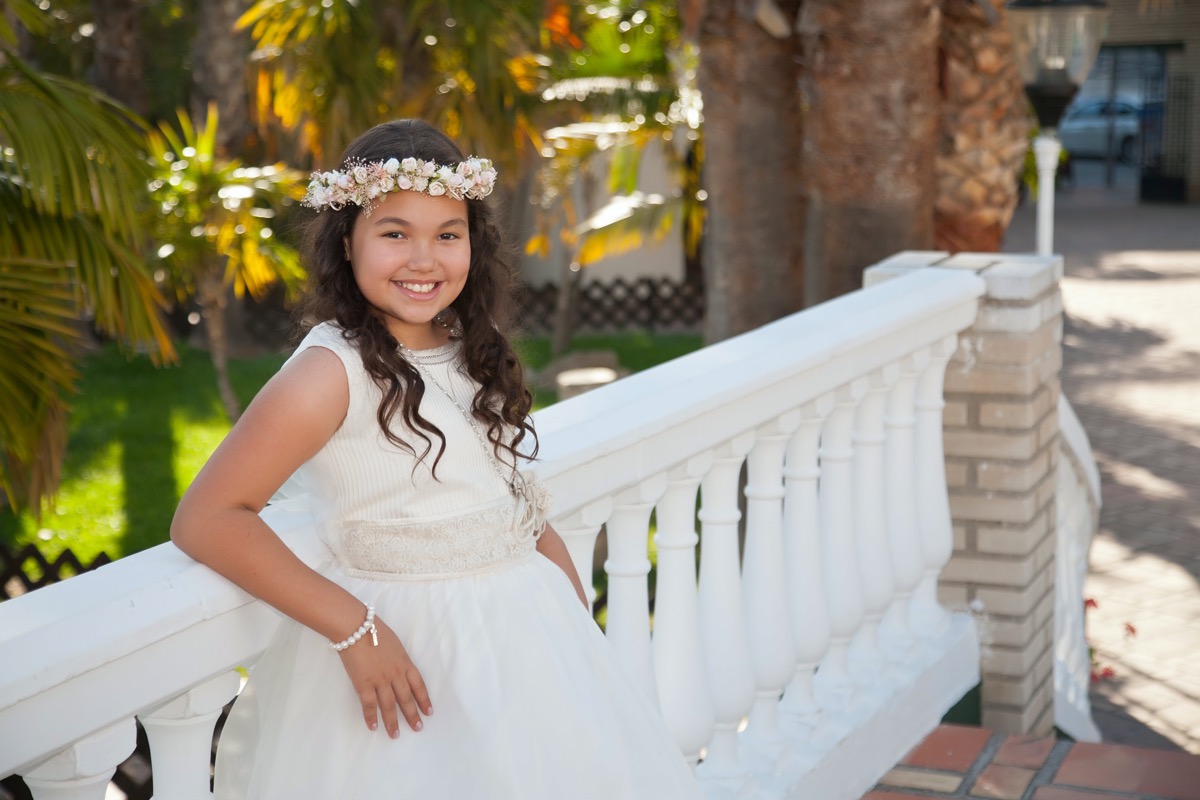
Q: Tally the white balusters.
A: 12